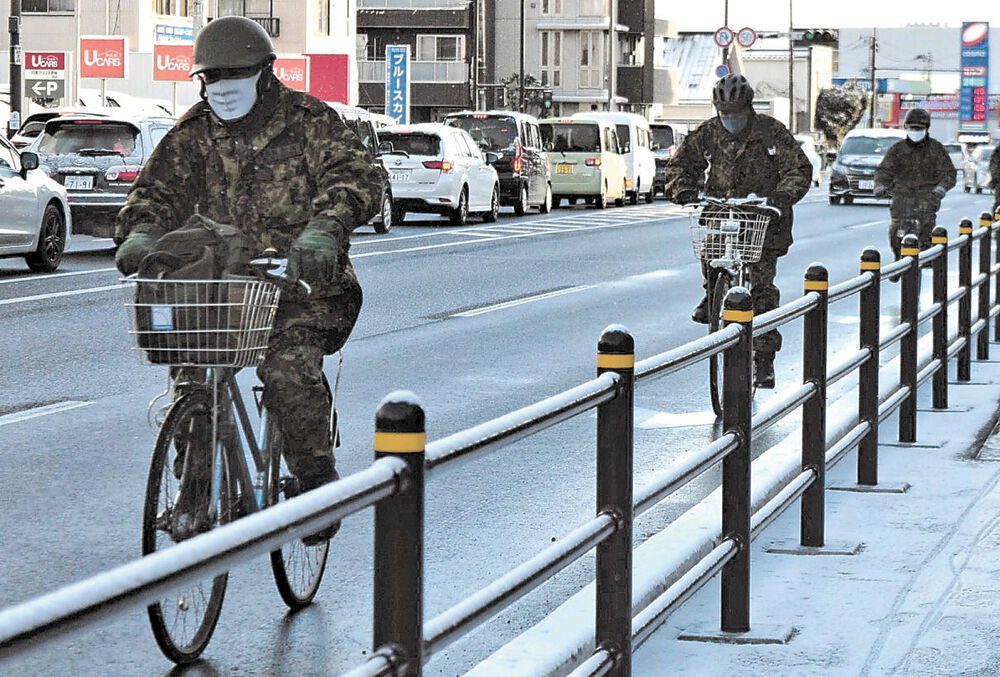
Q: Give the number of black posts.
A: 10